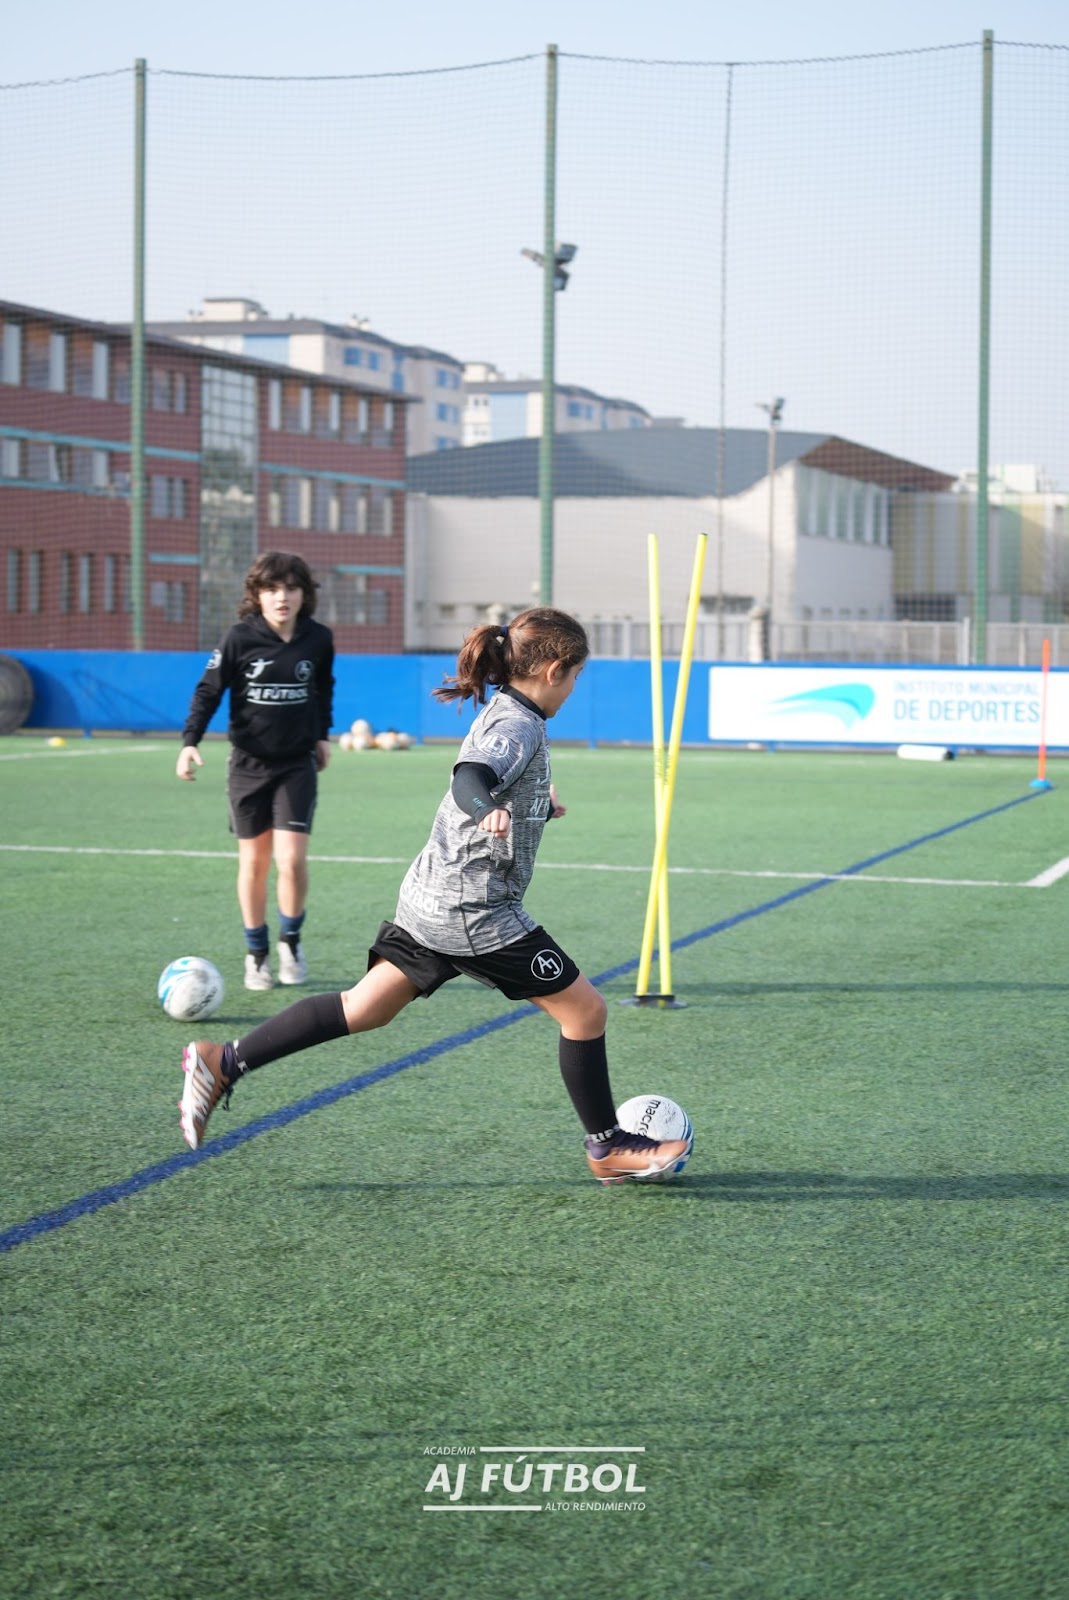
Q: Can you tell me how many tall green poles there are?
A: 3